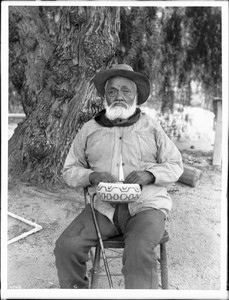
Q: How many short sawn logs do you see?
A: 1